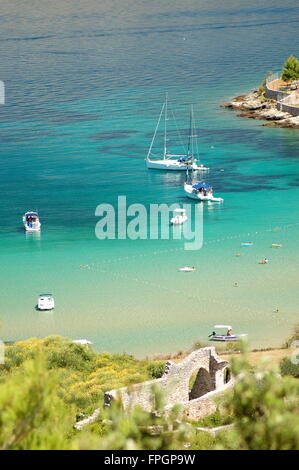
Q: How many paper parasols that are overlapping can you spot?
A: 0